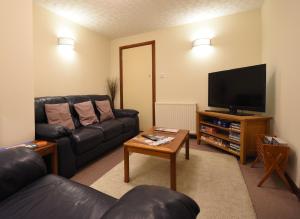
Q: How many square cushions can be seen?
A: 3